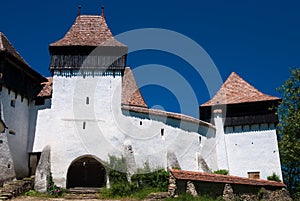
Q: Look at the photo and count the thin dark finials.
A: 2